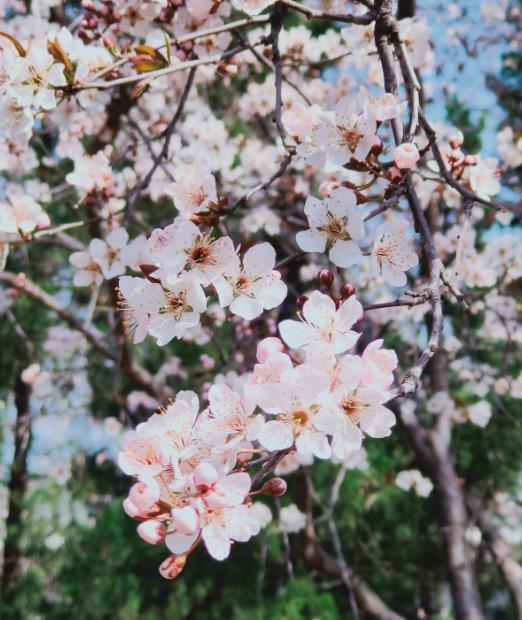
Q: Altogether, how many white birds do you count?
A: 0